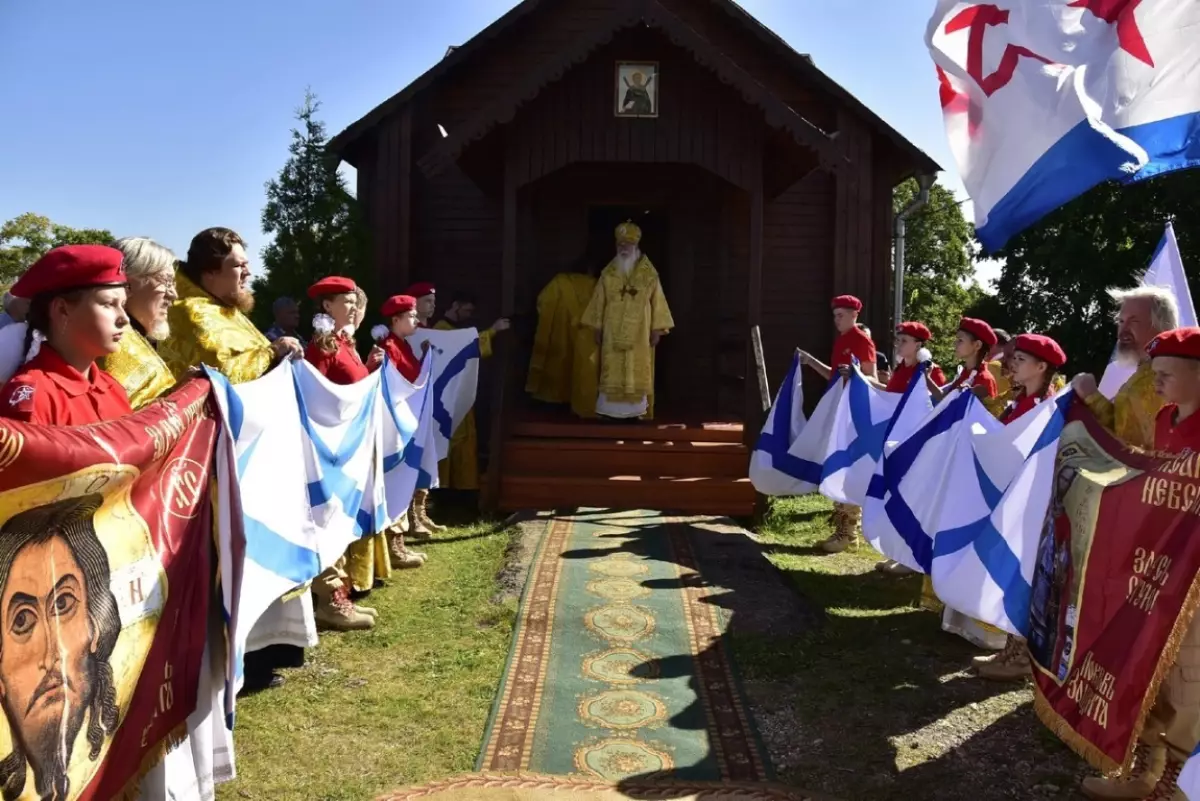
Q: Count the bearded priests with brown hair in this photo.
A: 1